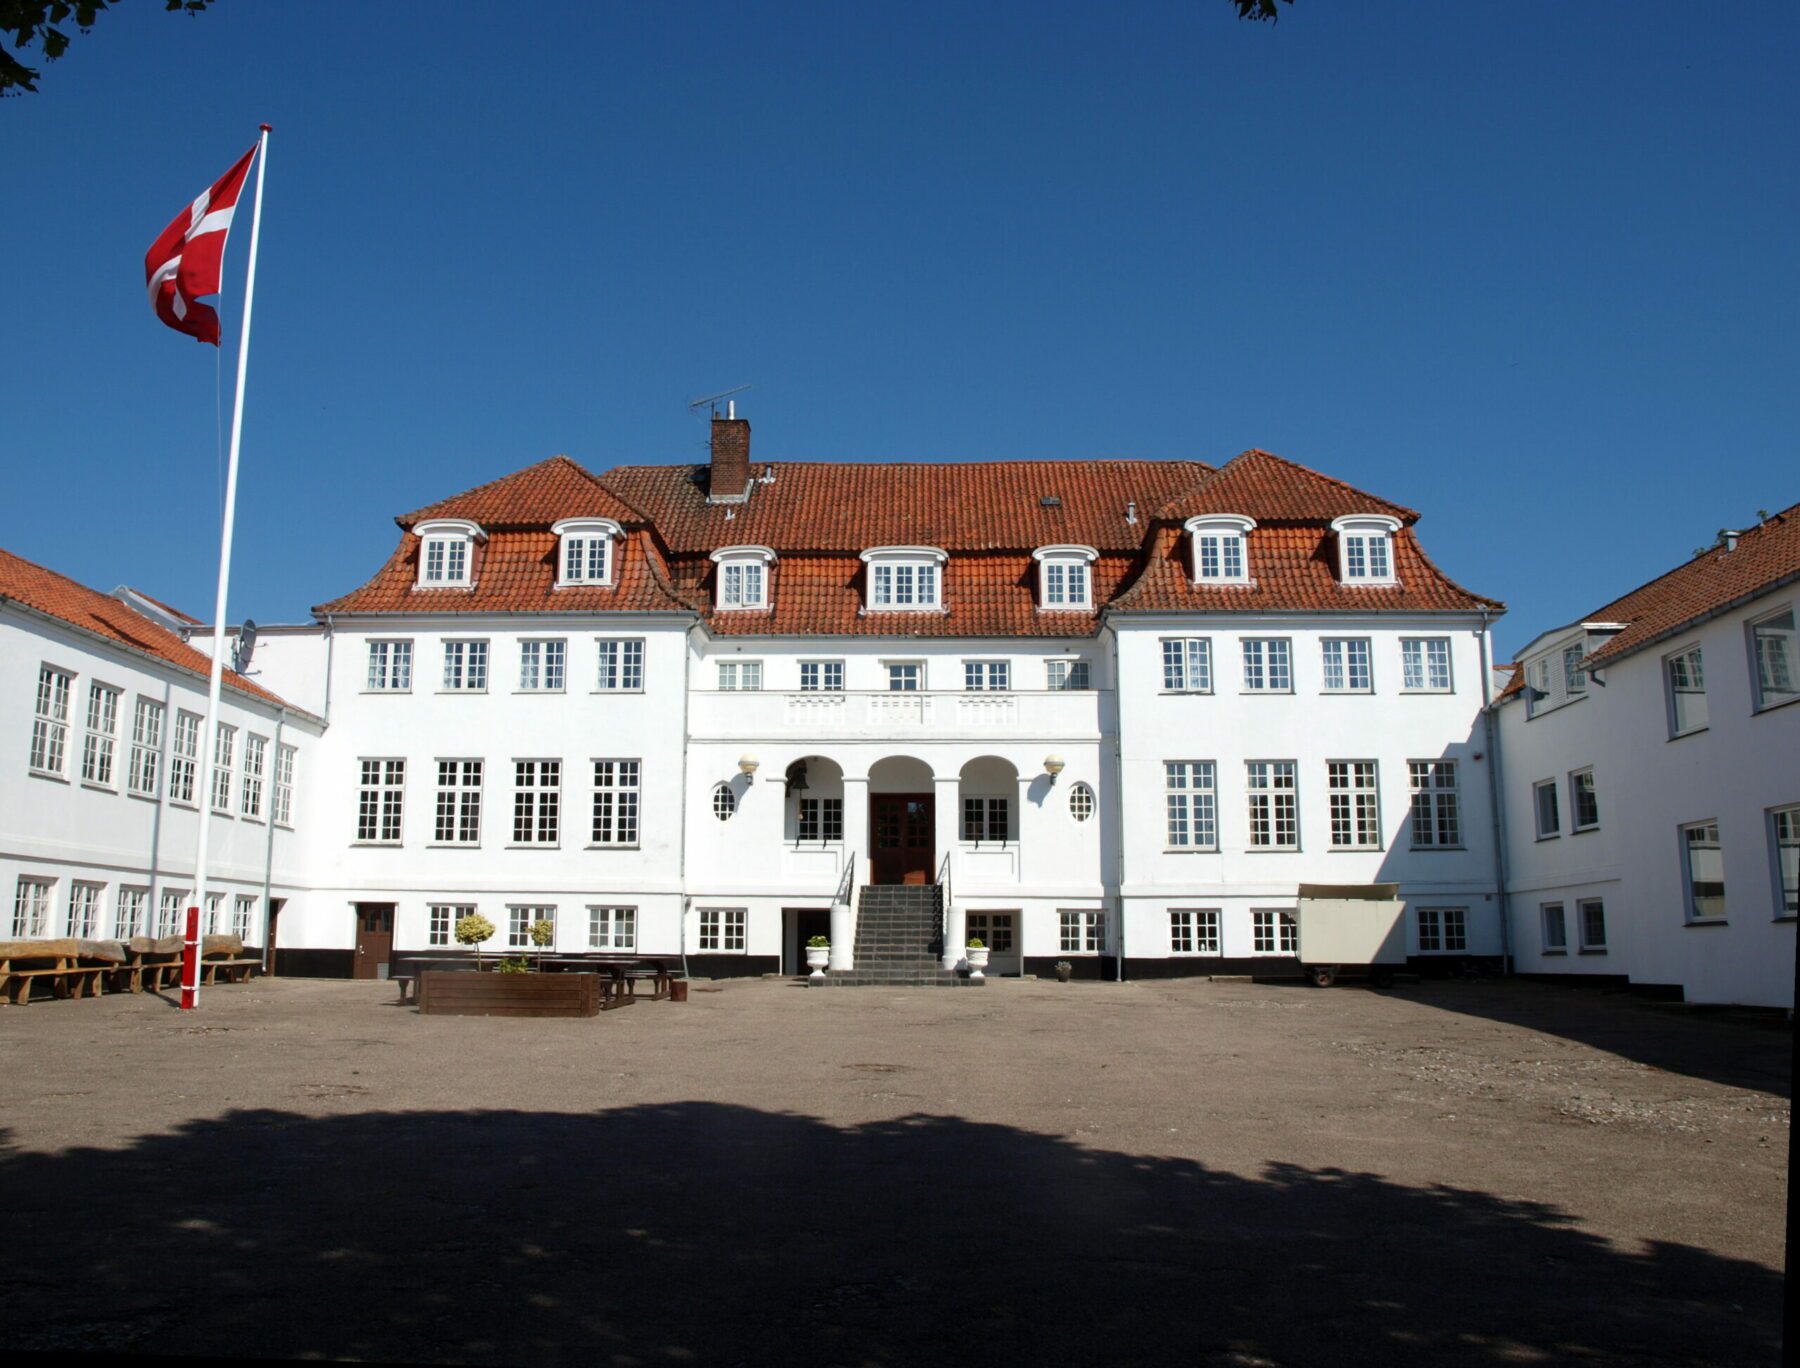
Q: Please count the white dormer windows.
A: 7